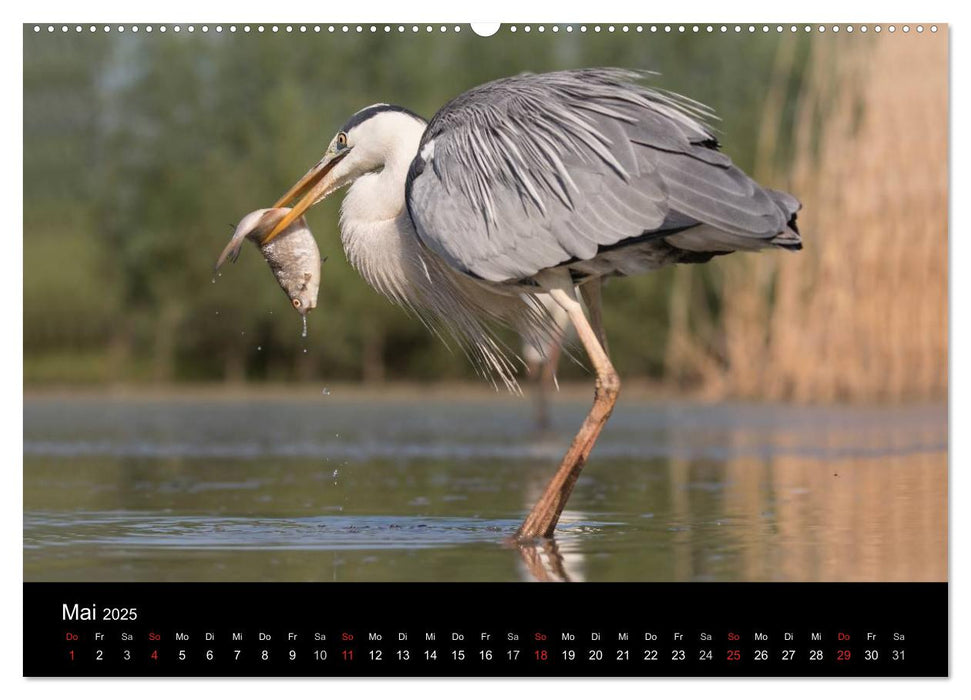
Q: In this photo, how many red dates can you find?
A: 6